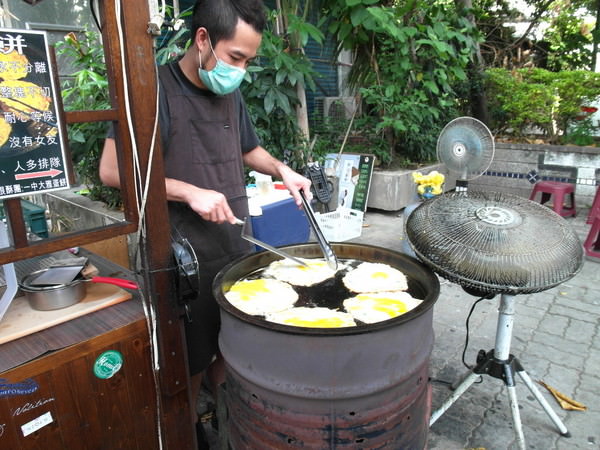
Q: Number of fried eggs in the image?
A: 5